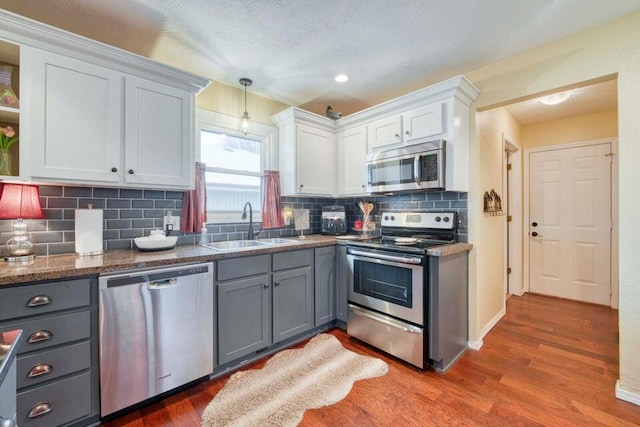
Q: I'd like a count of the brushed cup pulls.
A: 4